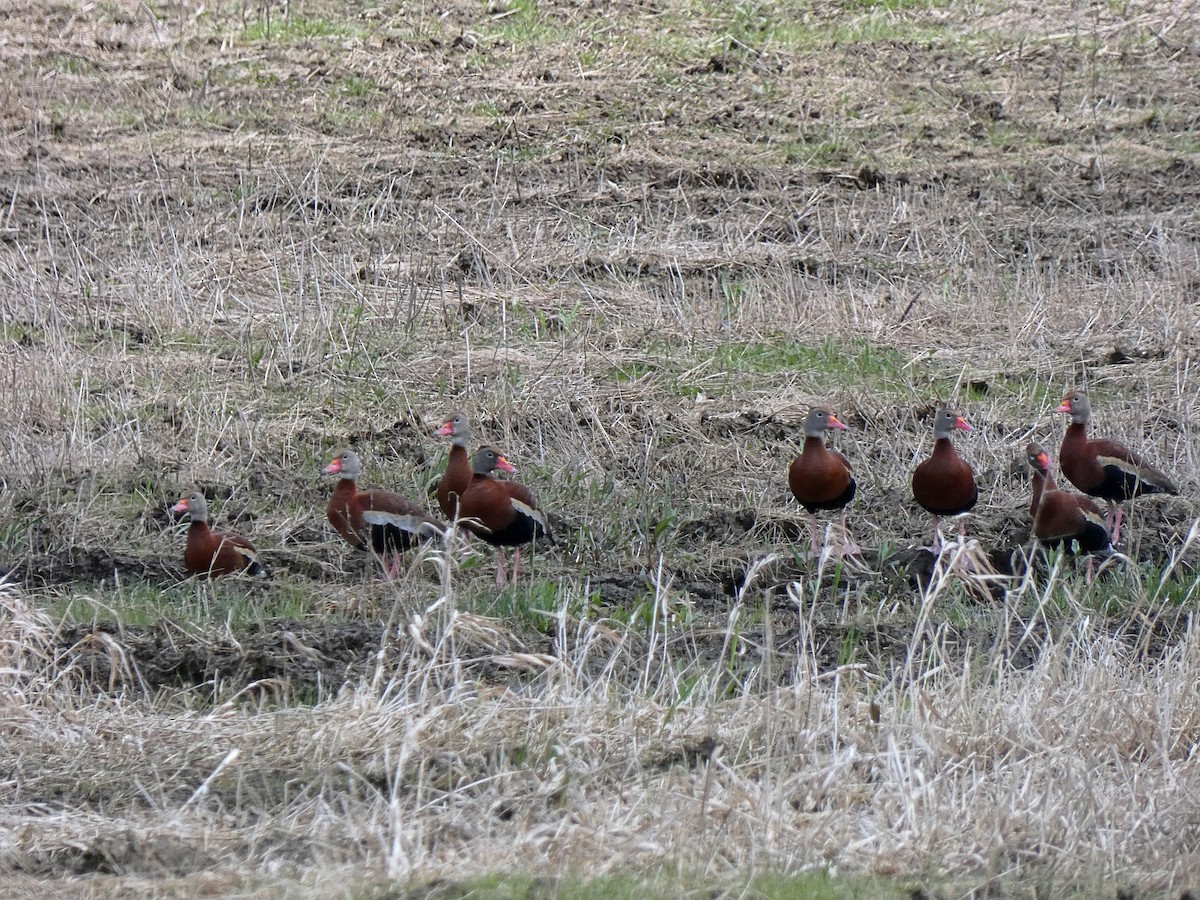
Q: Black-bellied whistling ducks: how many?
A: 8